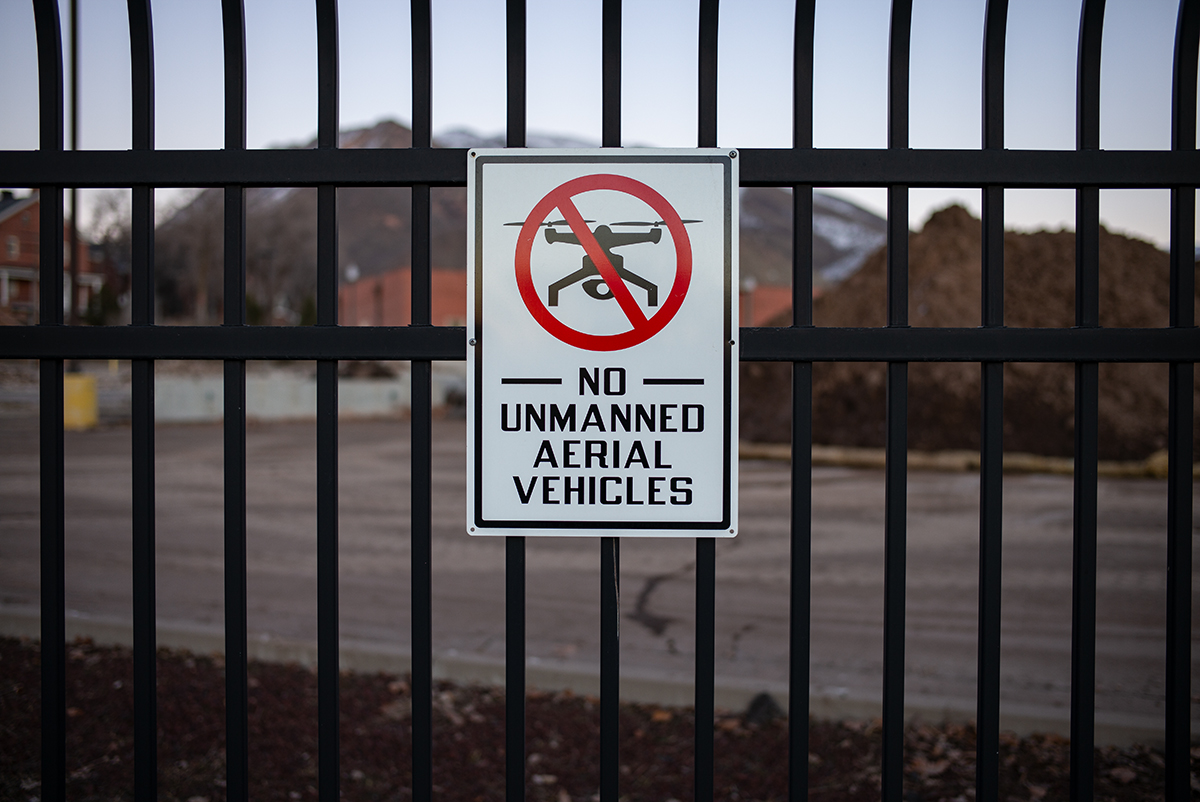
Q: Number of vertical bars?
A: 13